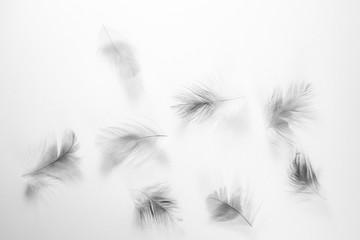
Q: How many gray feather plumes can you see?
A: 8